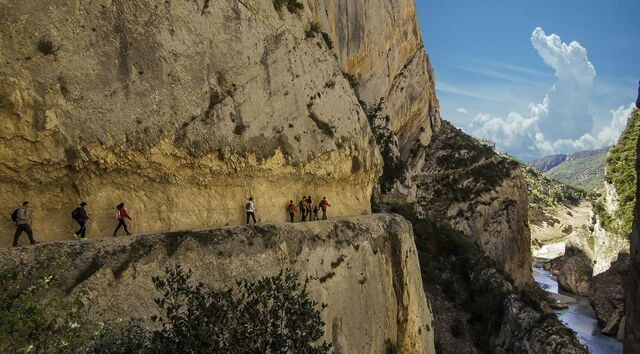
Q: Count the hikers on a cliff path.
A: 9